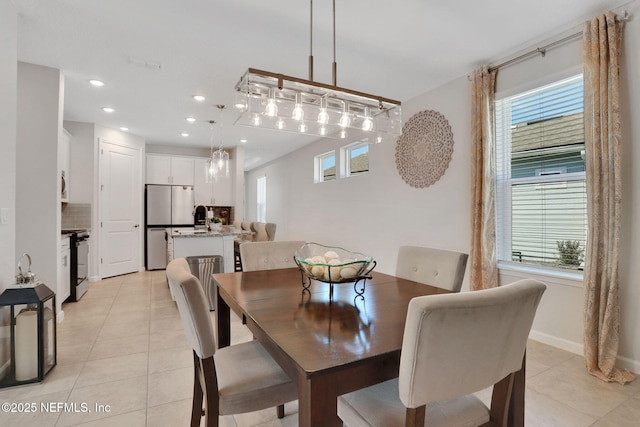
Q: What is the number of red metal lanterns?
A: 0